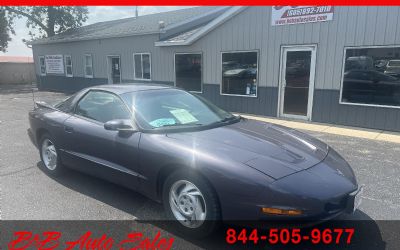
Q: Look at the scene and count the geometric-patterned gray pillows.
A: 0